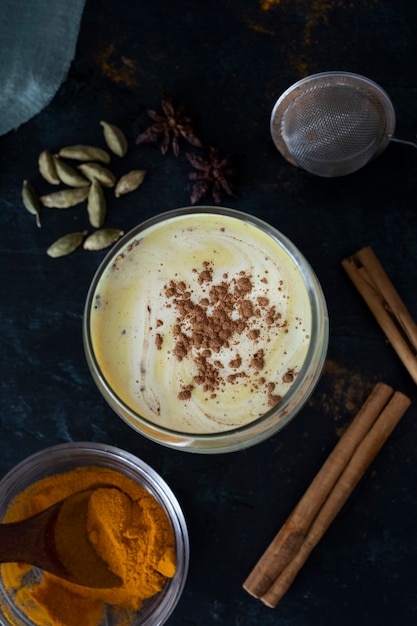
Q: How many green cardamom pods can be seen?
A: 11